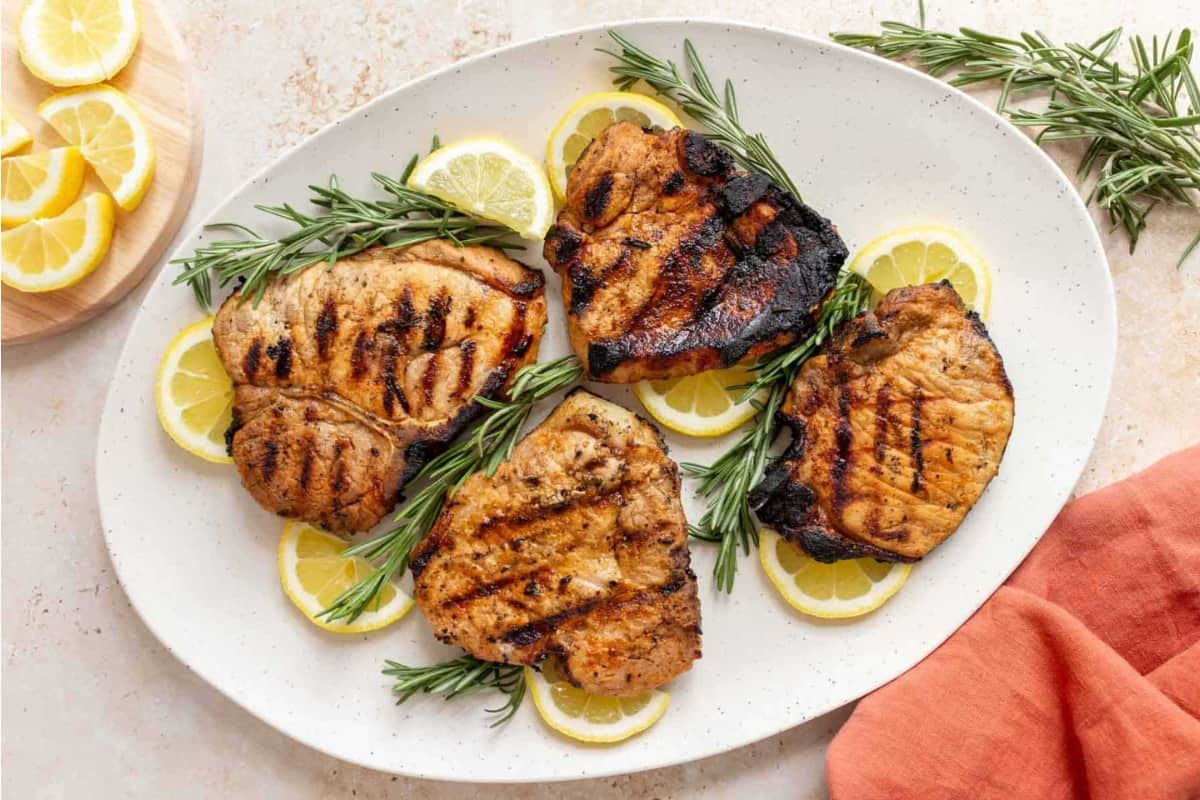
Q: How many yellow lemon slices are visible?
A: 13